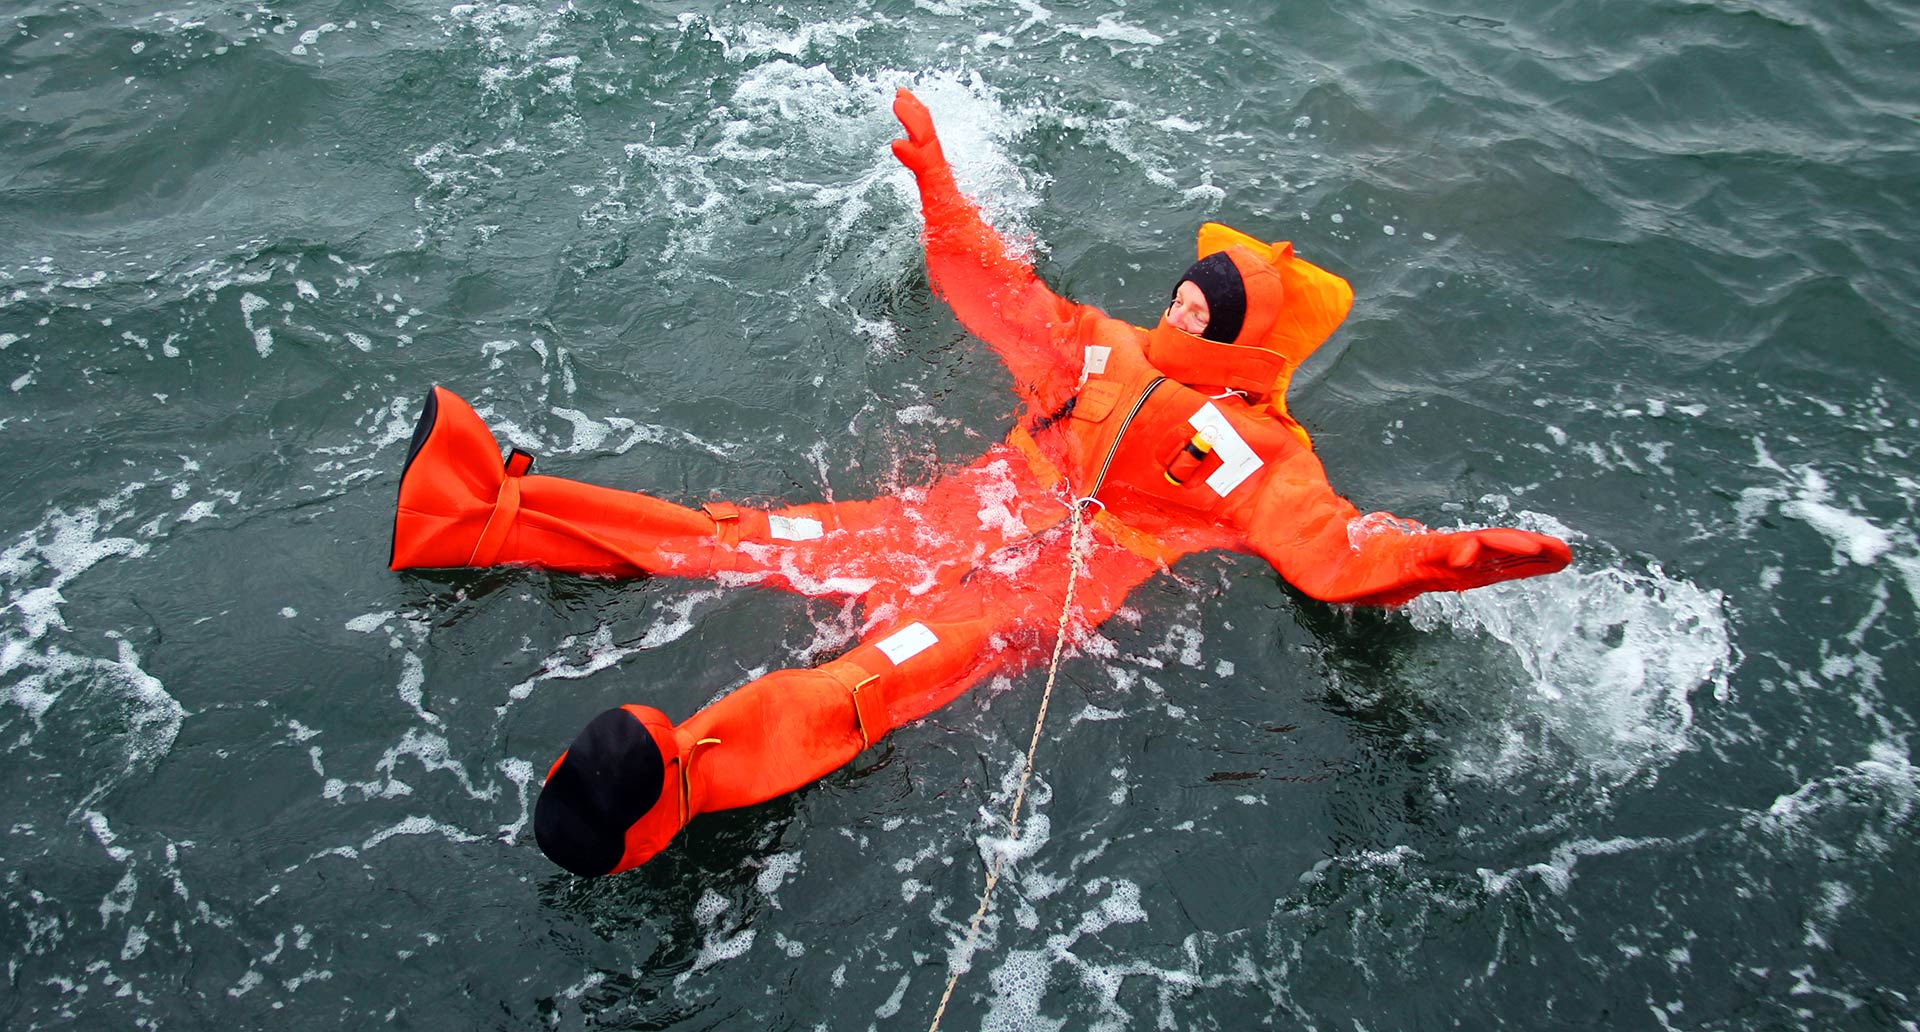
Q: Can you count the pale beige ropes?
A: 1